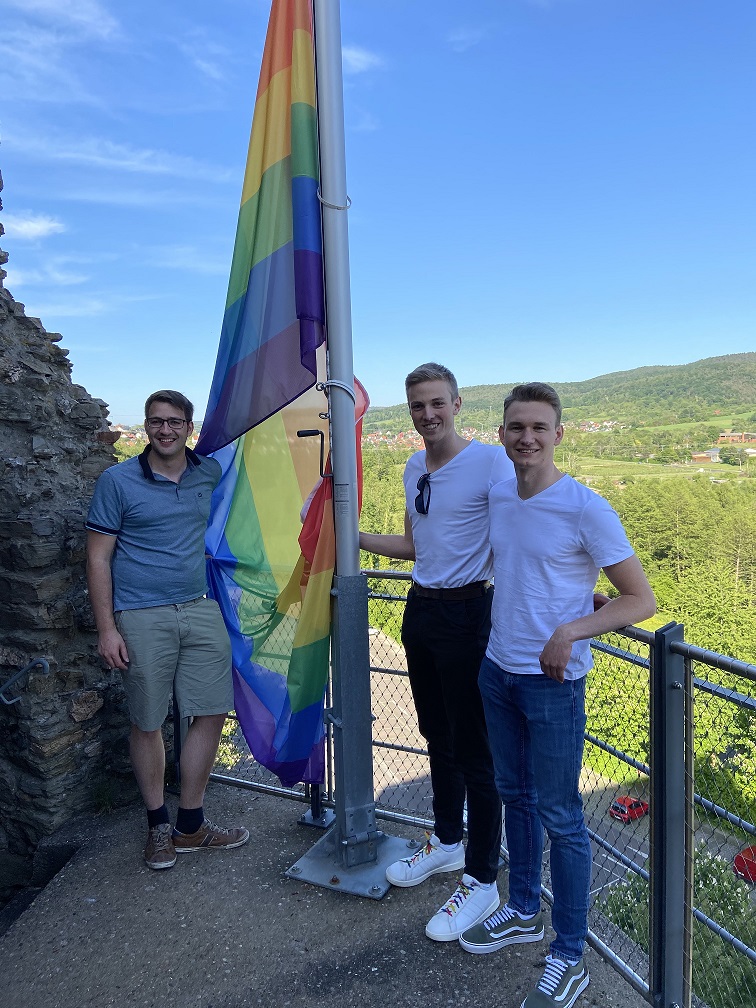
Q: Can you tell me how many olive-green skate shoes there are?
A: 2